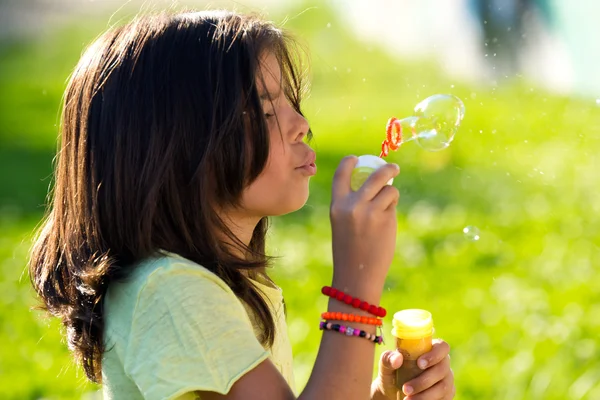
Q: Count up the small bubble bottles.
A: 1